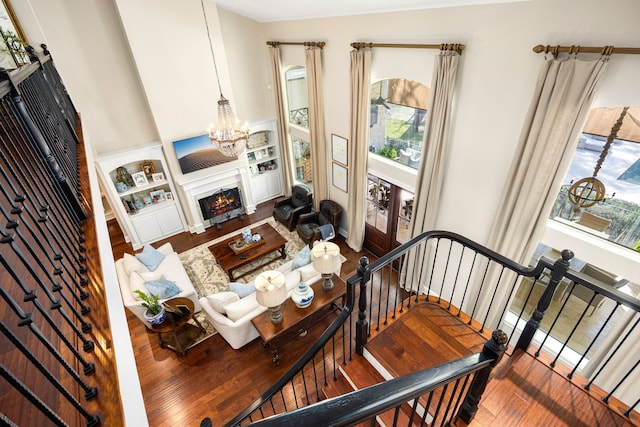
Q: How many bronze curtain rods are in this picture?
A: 3